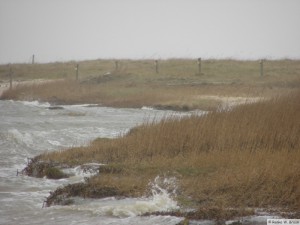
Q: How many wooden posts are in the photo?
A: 7